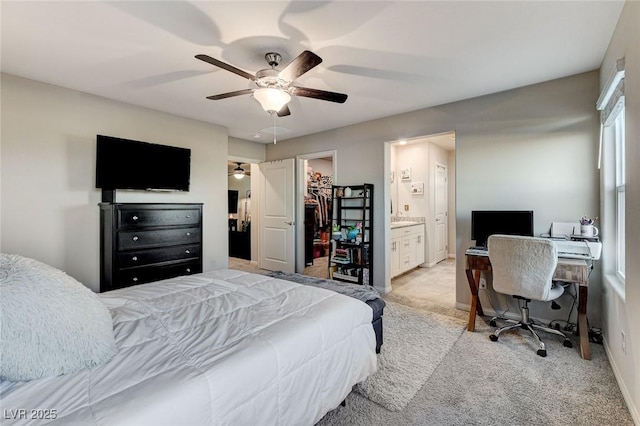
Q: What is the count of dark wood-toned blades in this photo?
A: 5